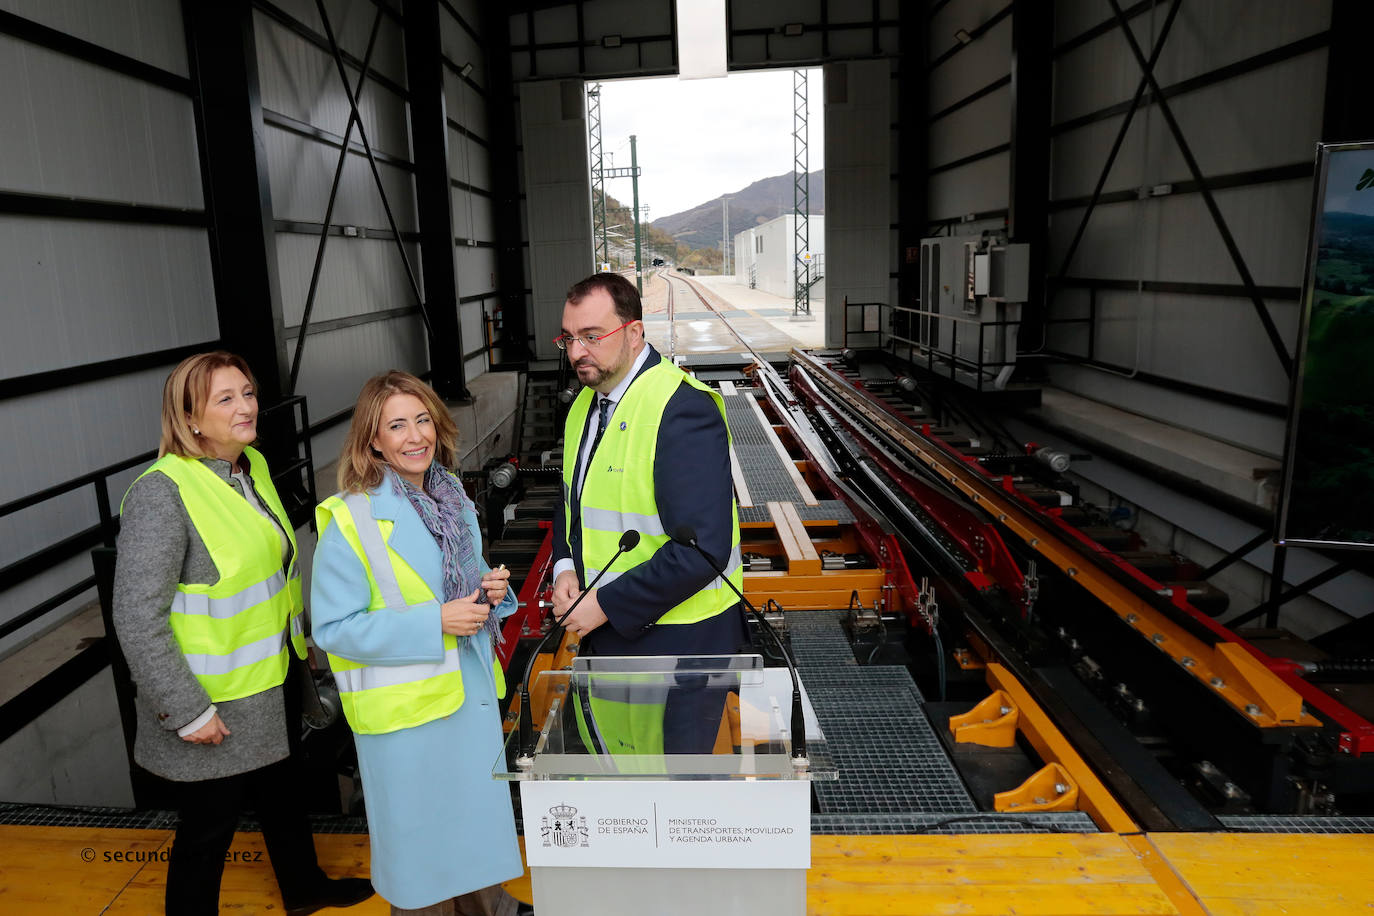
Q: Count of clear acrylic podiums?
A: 1